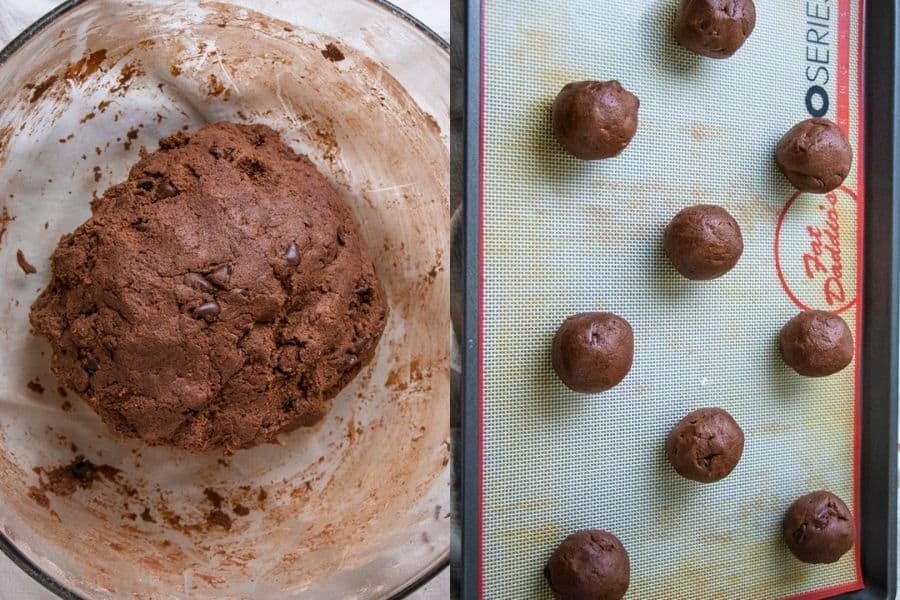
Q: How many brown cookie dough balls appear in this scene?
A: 9